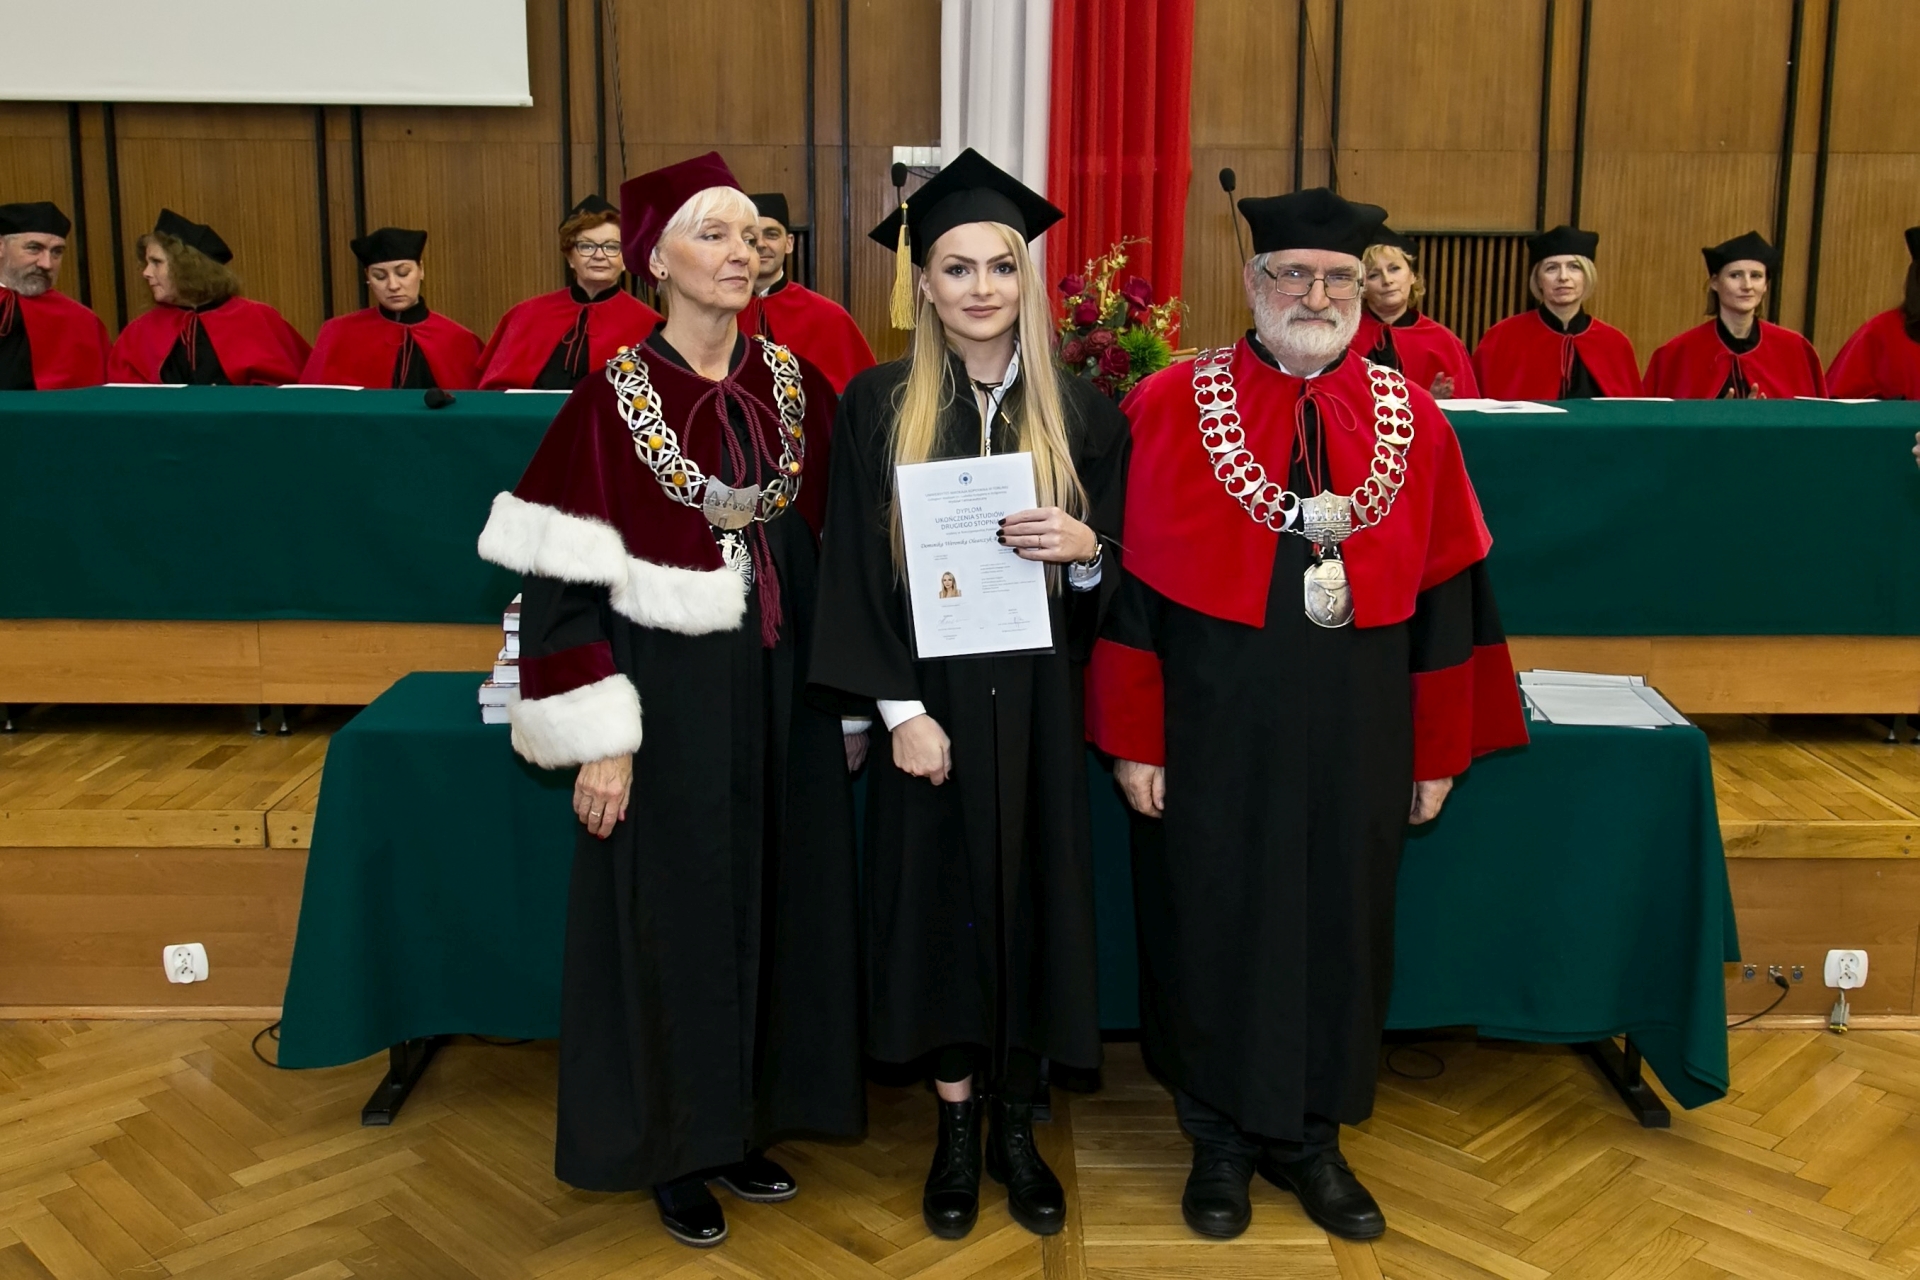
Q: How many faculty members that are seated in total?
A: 9